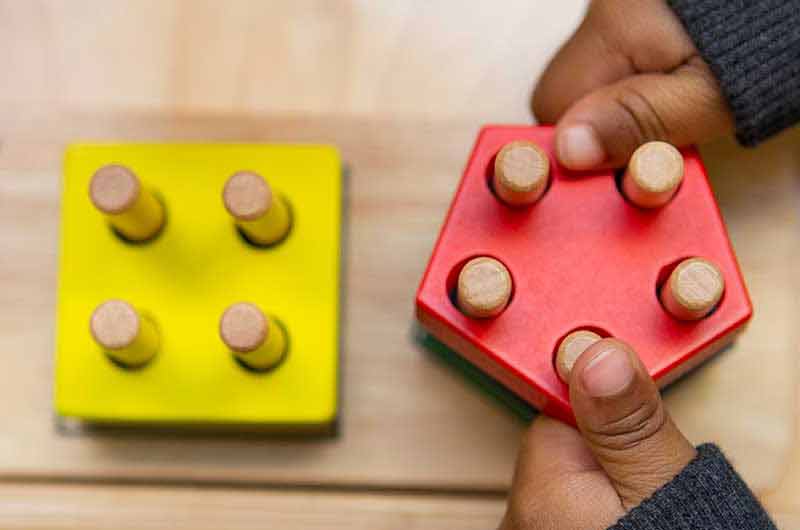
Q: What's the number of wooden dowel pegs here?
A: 9